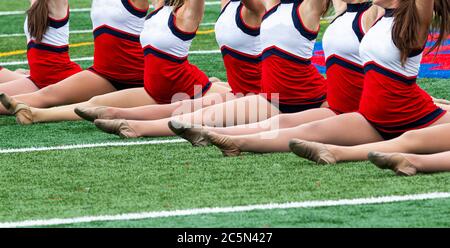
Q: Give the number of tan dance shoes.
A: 7